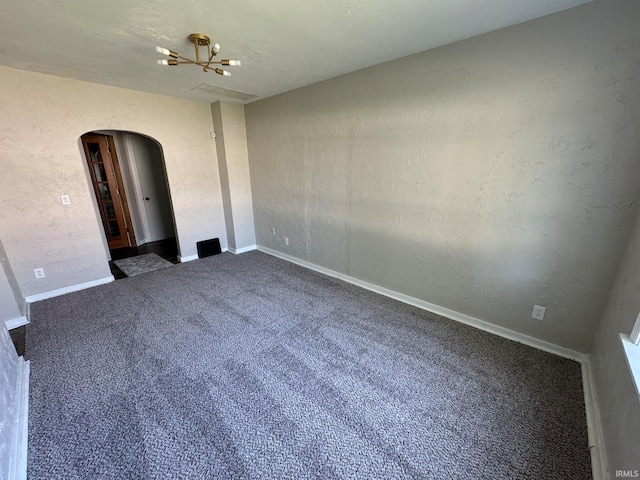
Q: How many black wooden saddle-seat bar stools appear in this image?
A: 0